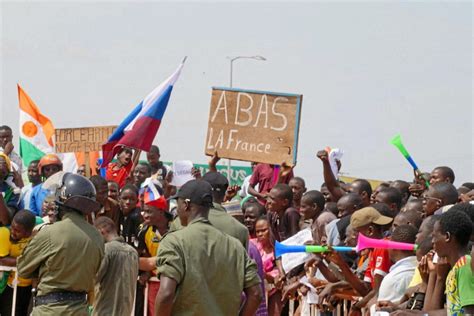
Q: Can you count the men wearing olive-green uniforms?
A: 3